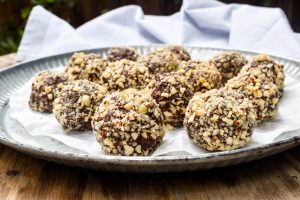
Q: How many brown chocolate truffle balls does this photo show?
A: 14